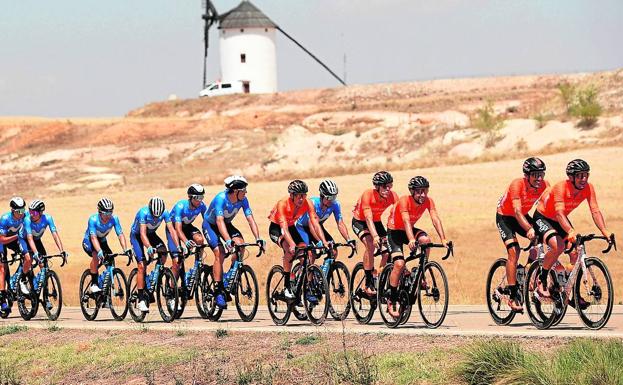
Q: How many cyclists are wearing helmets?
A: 12